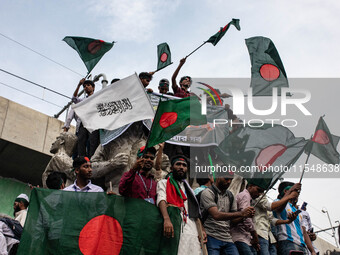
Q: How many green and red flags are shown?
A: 8